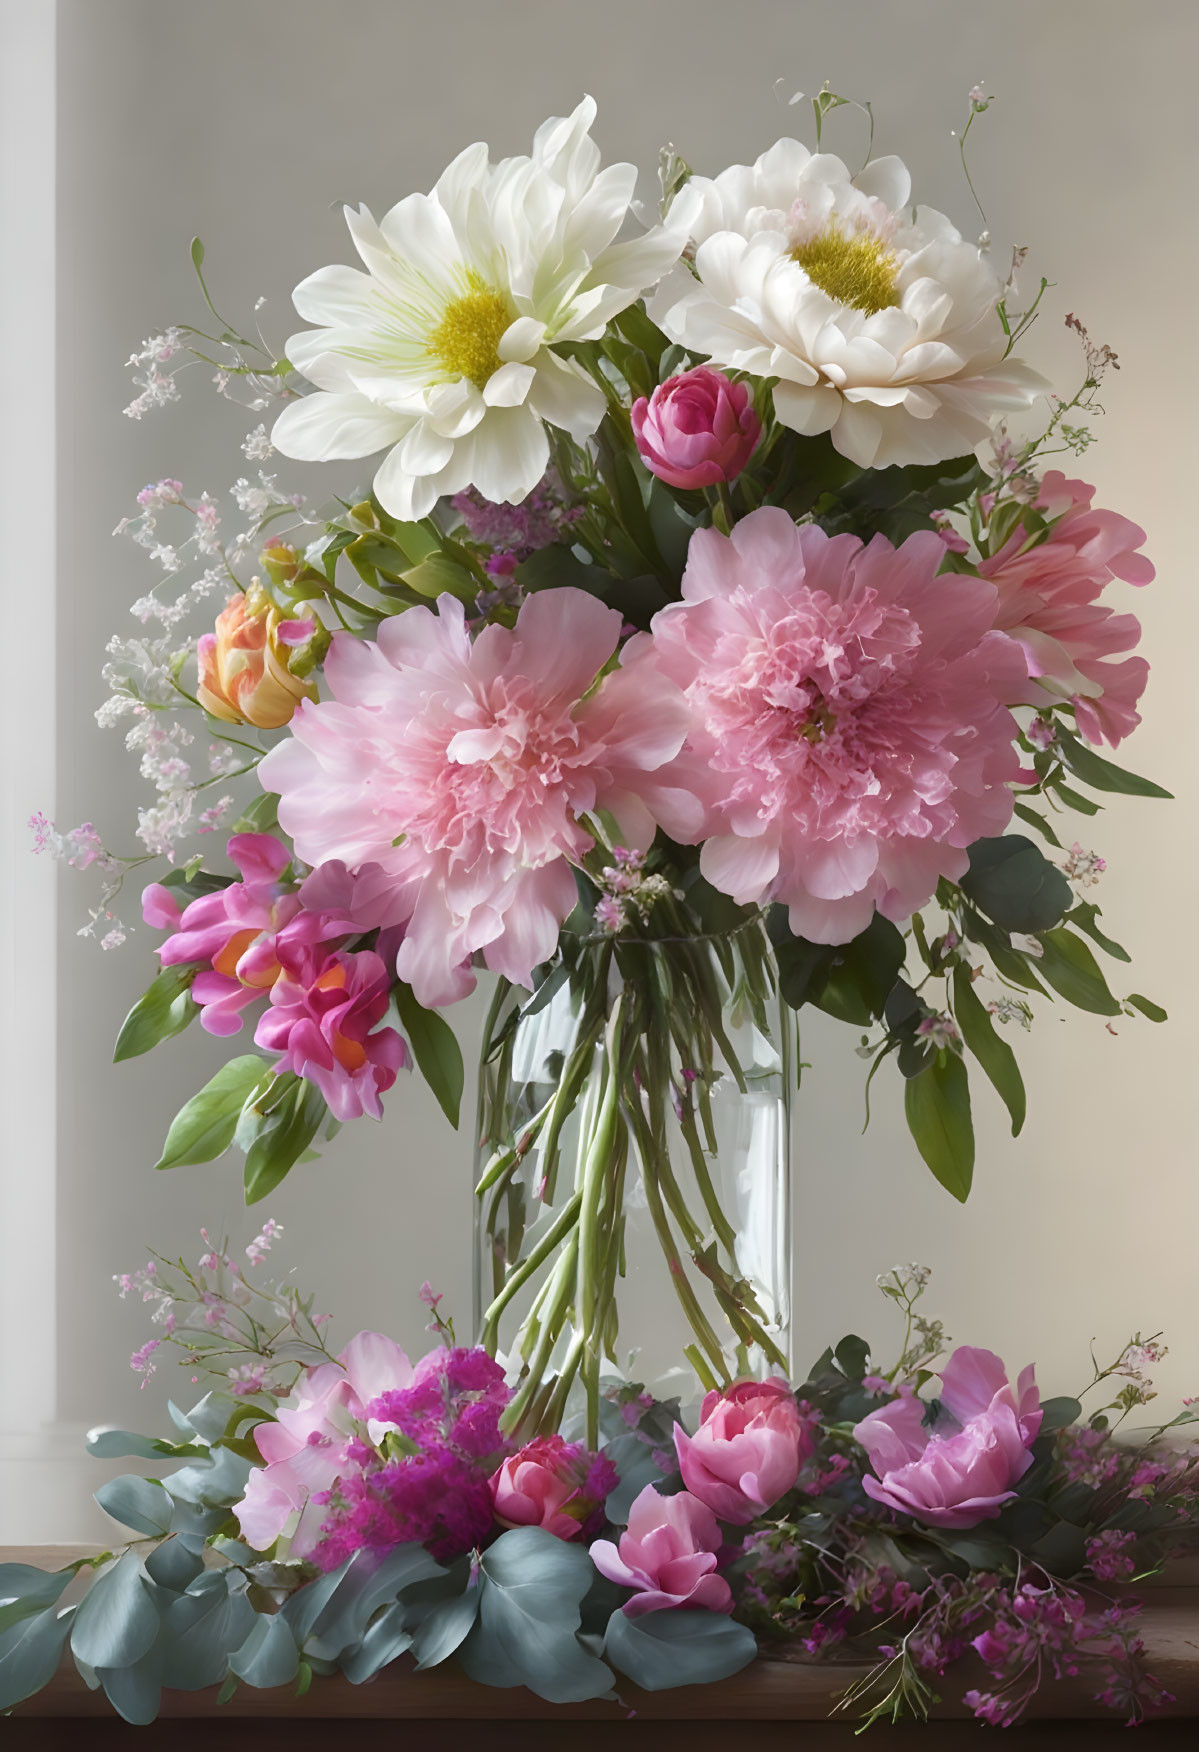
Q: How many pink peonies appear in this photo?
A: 2